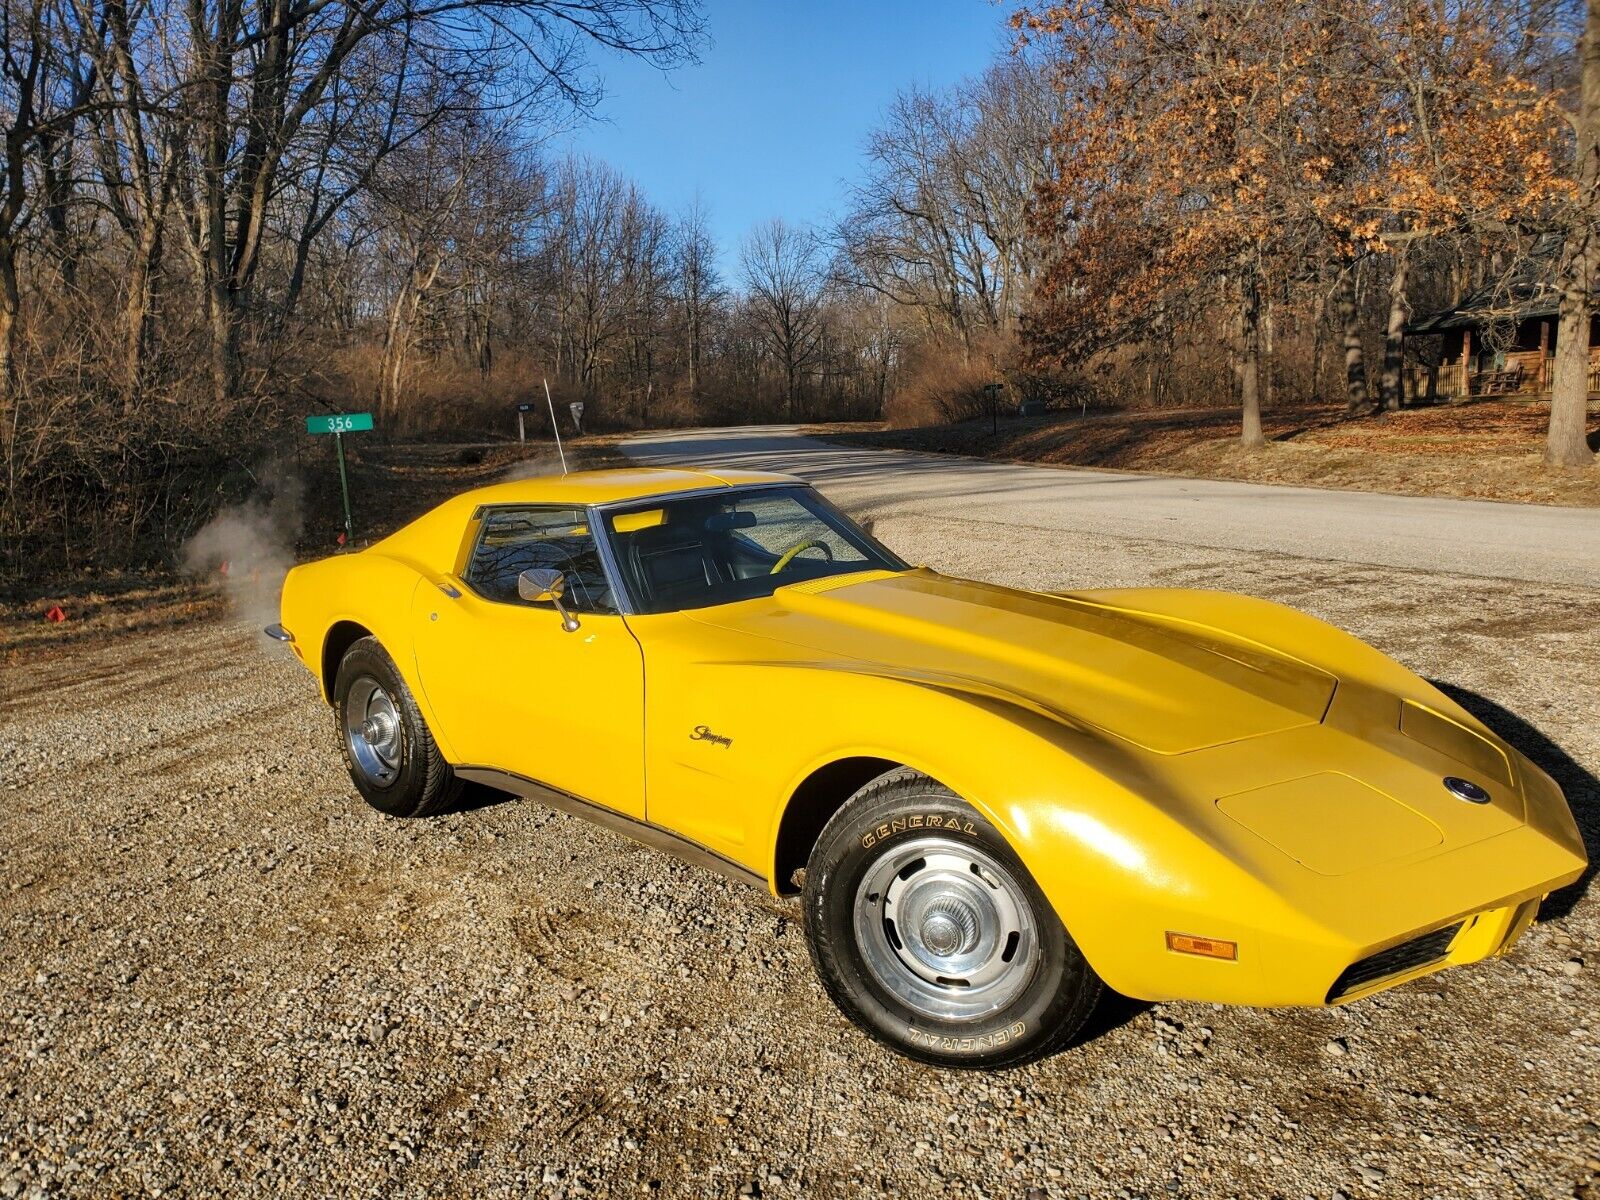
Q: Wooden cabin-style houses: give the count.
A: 1